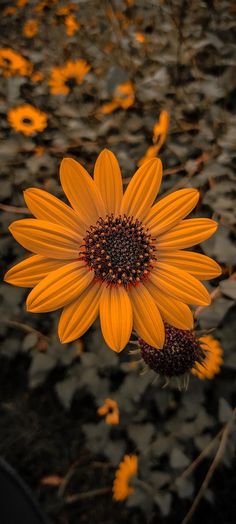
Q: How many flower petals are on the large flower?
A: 15